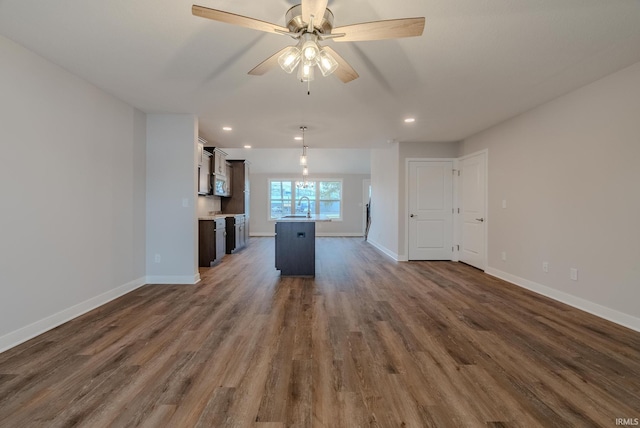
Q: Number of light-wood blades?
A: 5